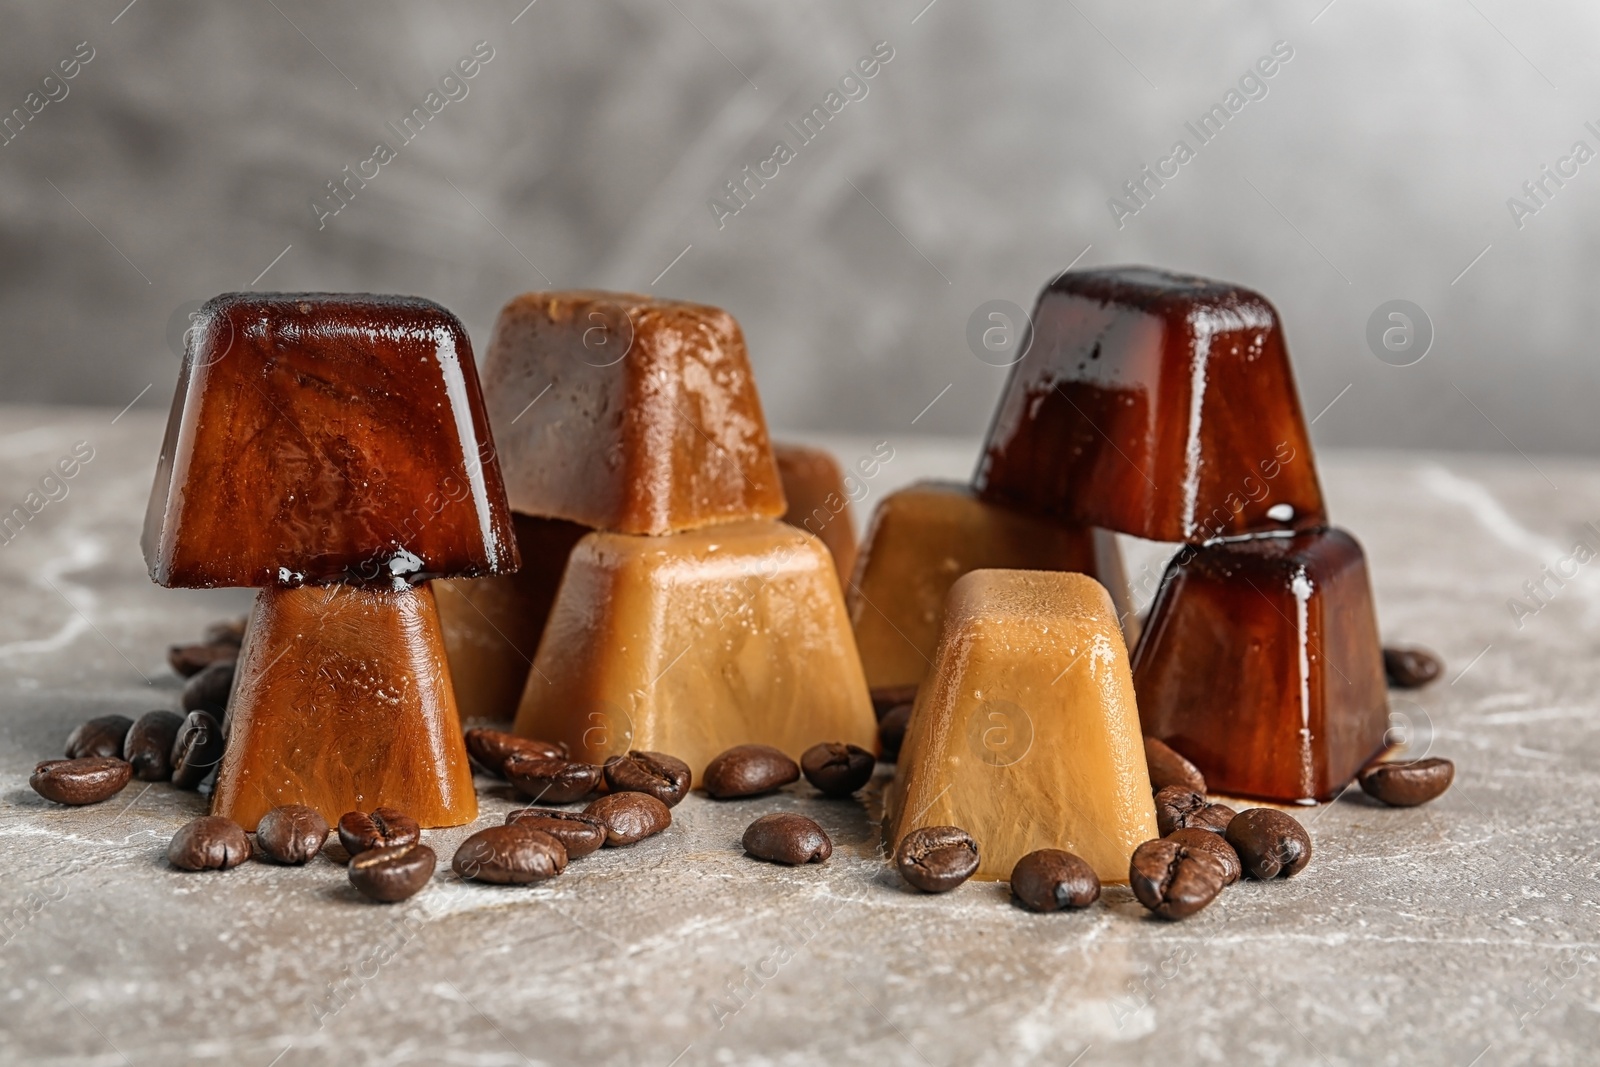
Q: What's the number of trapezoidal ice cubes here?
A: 10